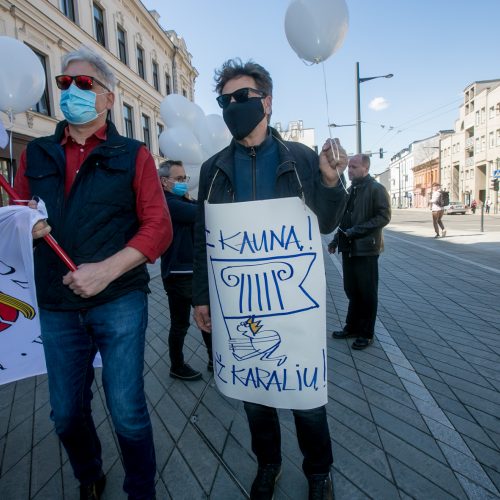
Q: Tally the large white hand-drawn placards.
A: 1